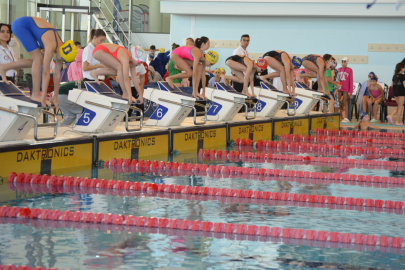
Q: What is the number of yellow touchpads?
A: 6